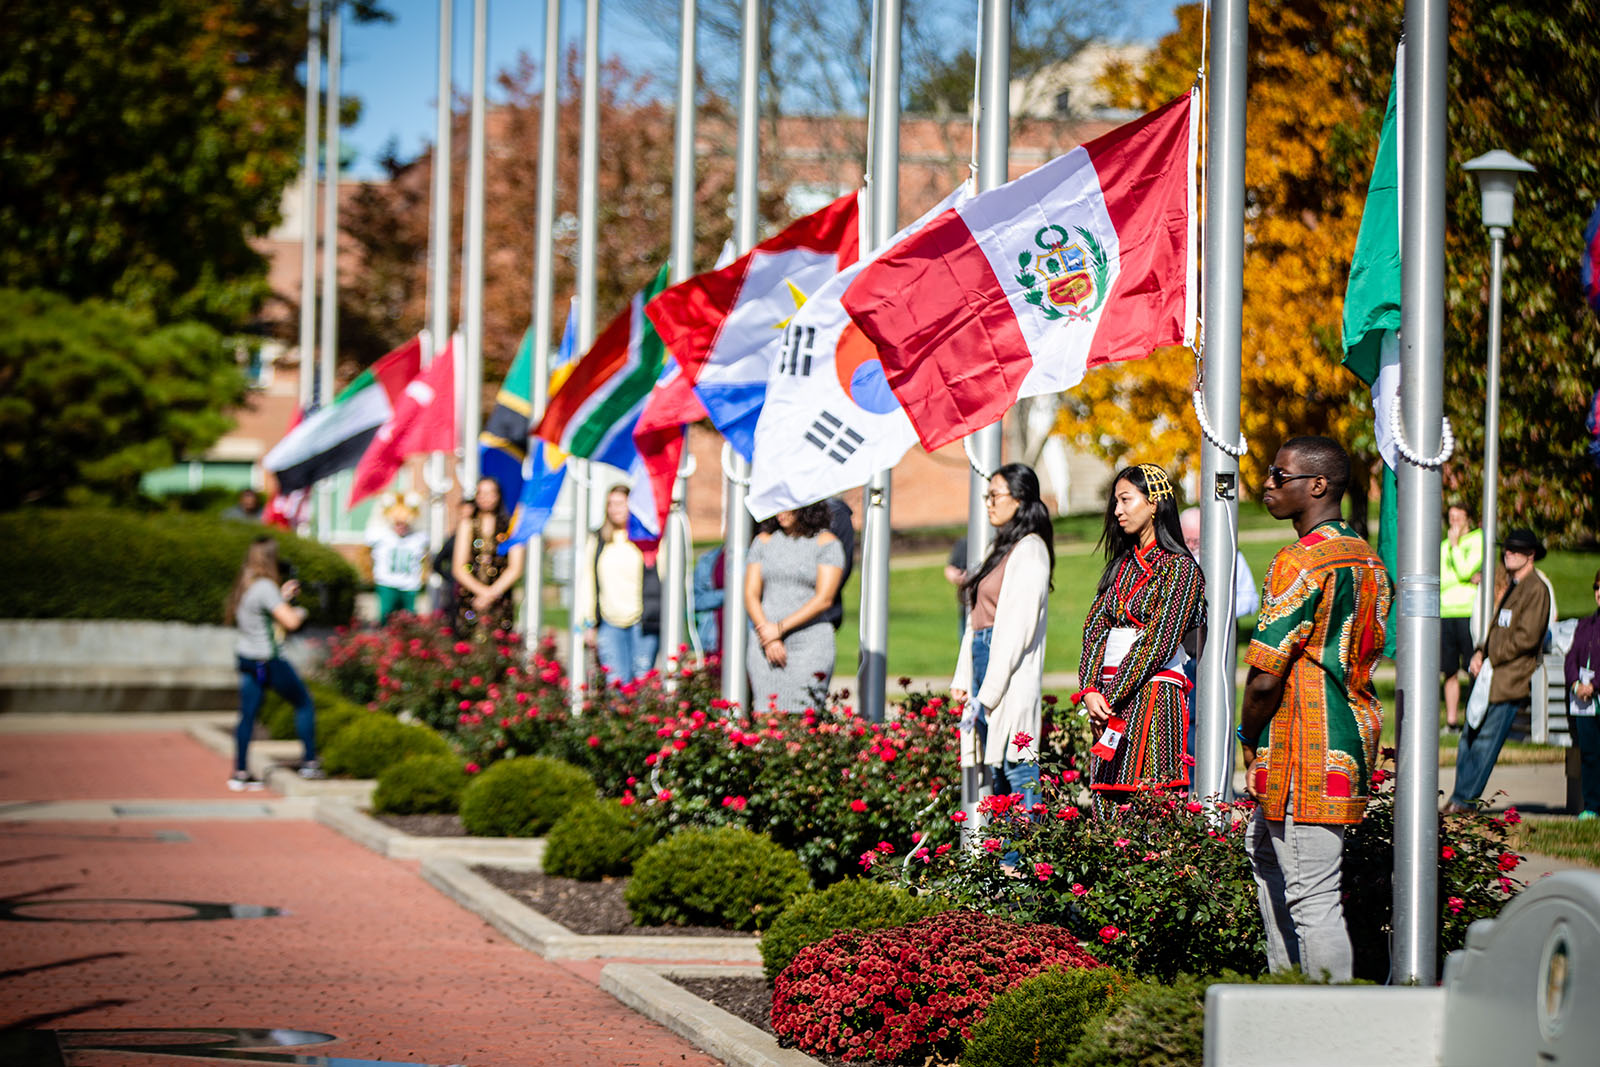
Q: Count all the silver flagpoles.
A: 12